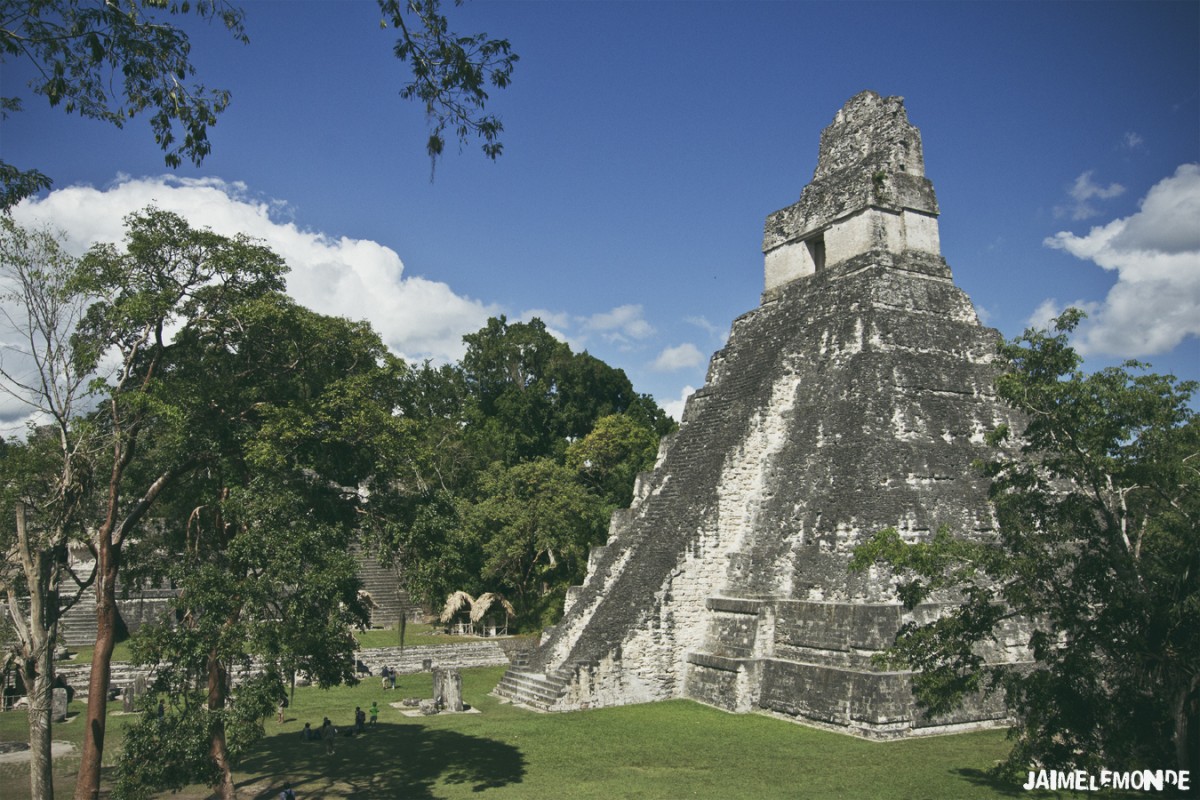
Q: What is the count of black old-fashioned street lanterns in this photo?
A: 0